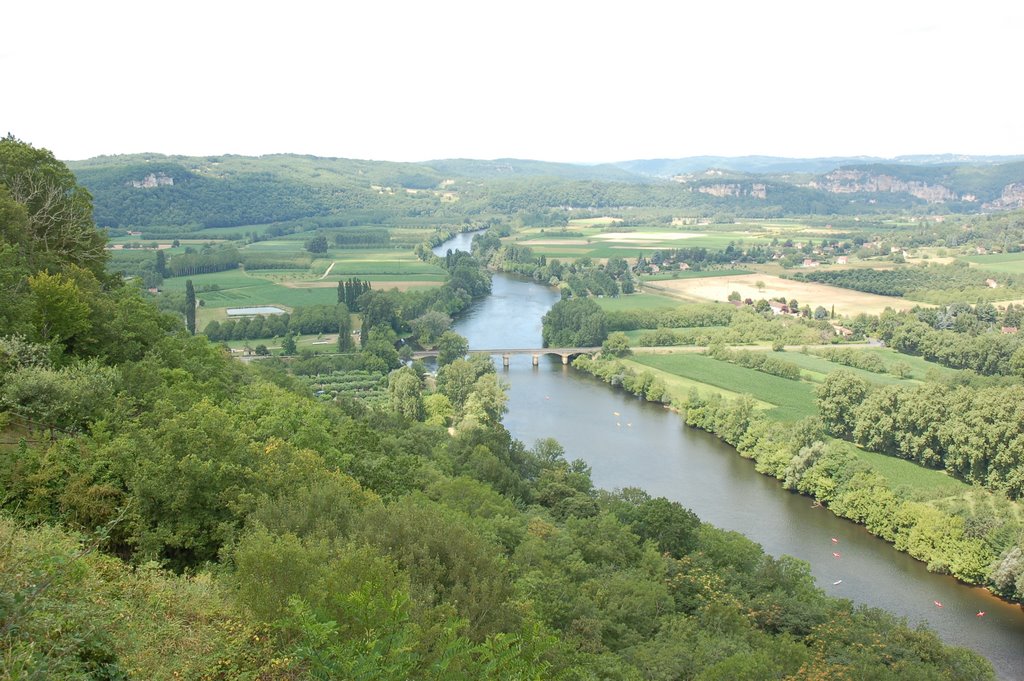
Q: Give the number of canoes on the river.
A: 9